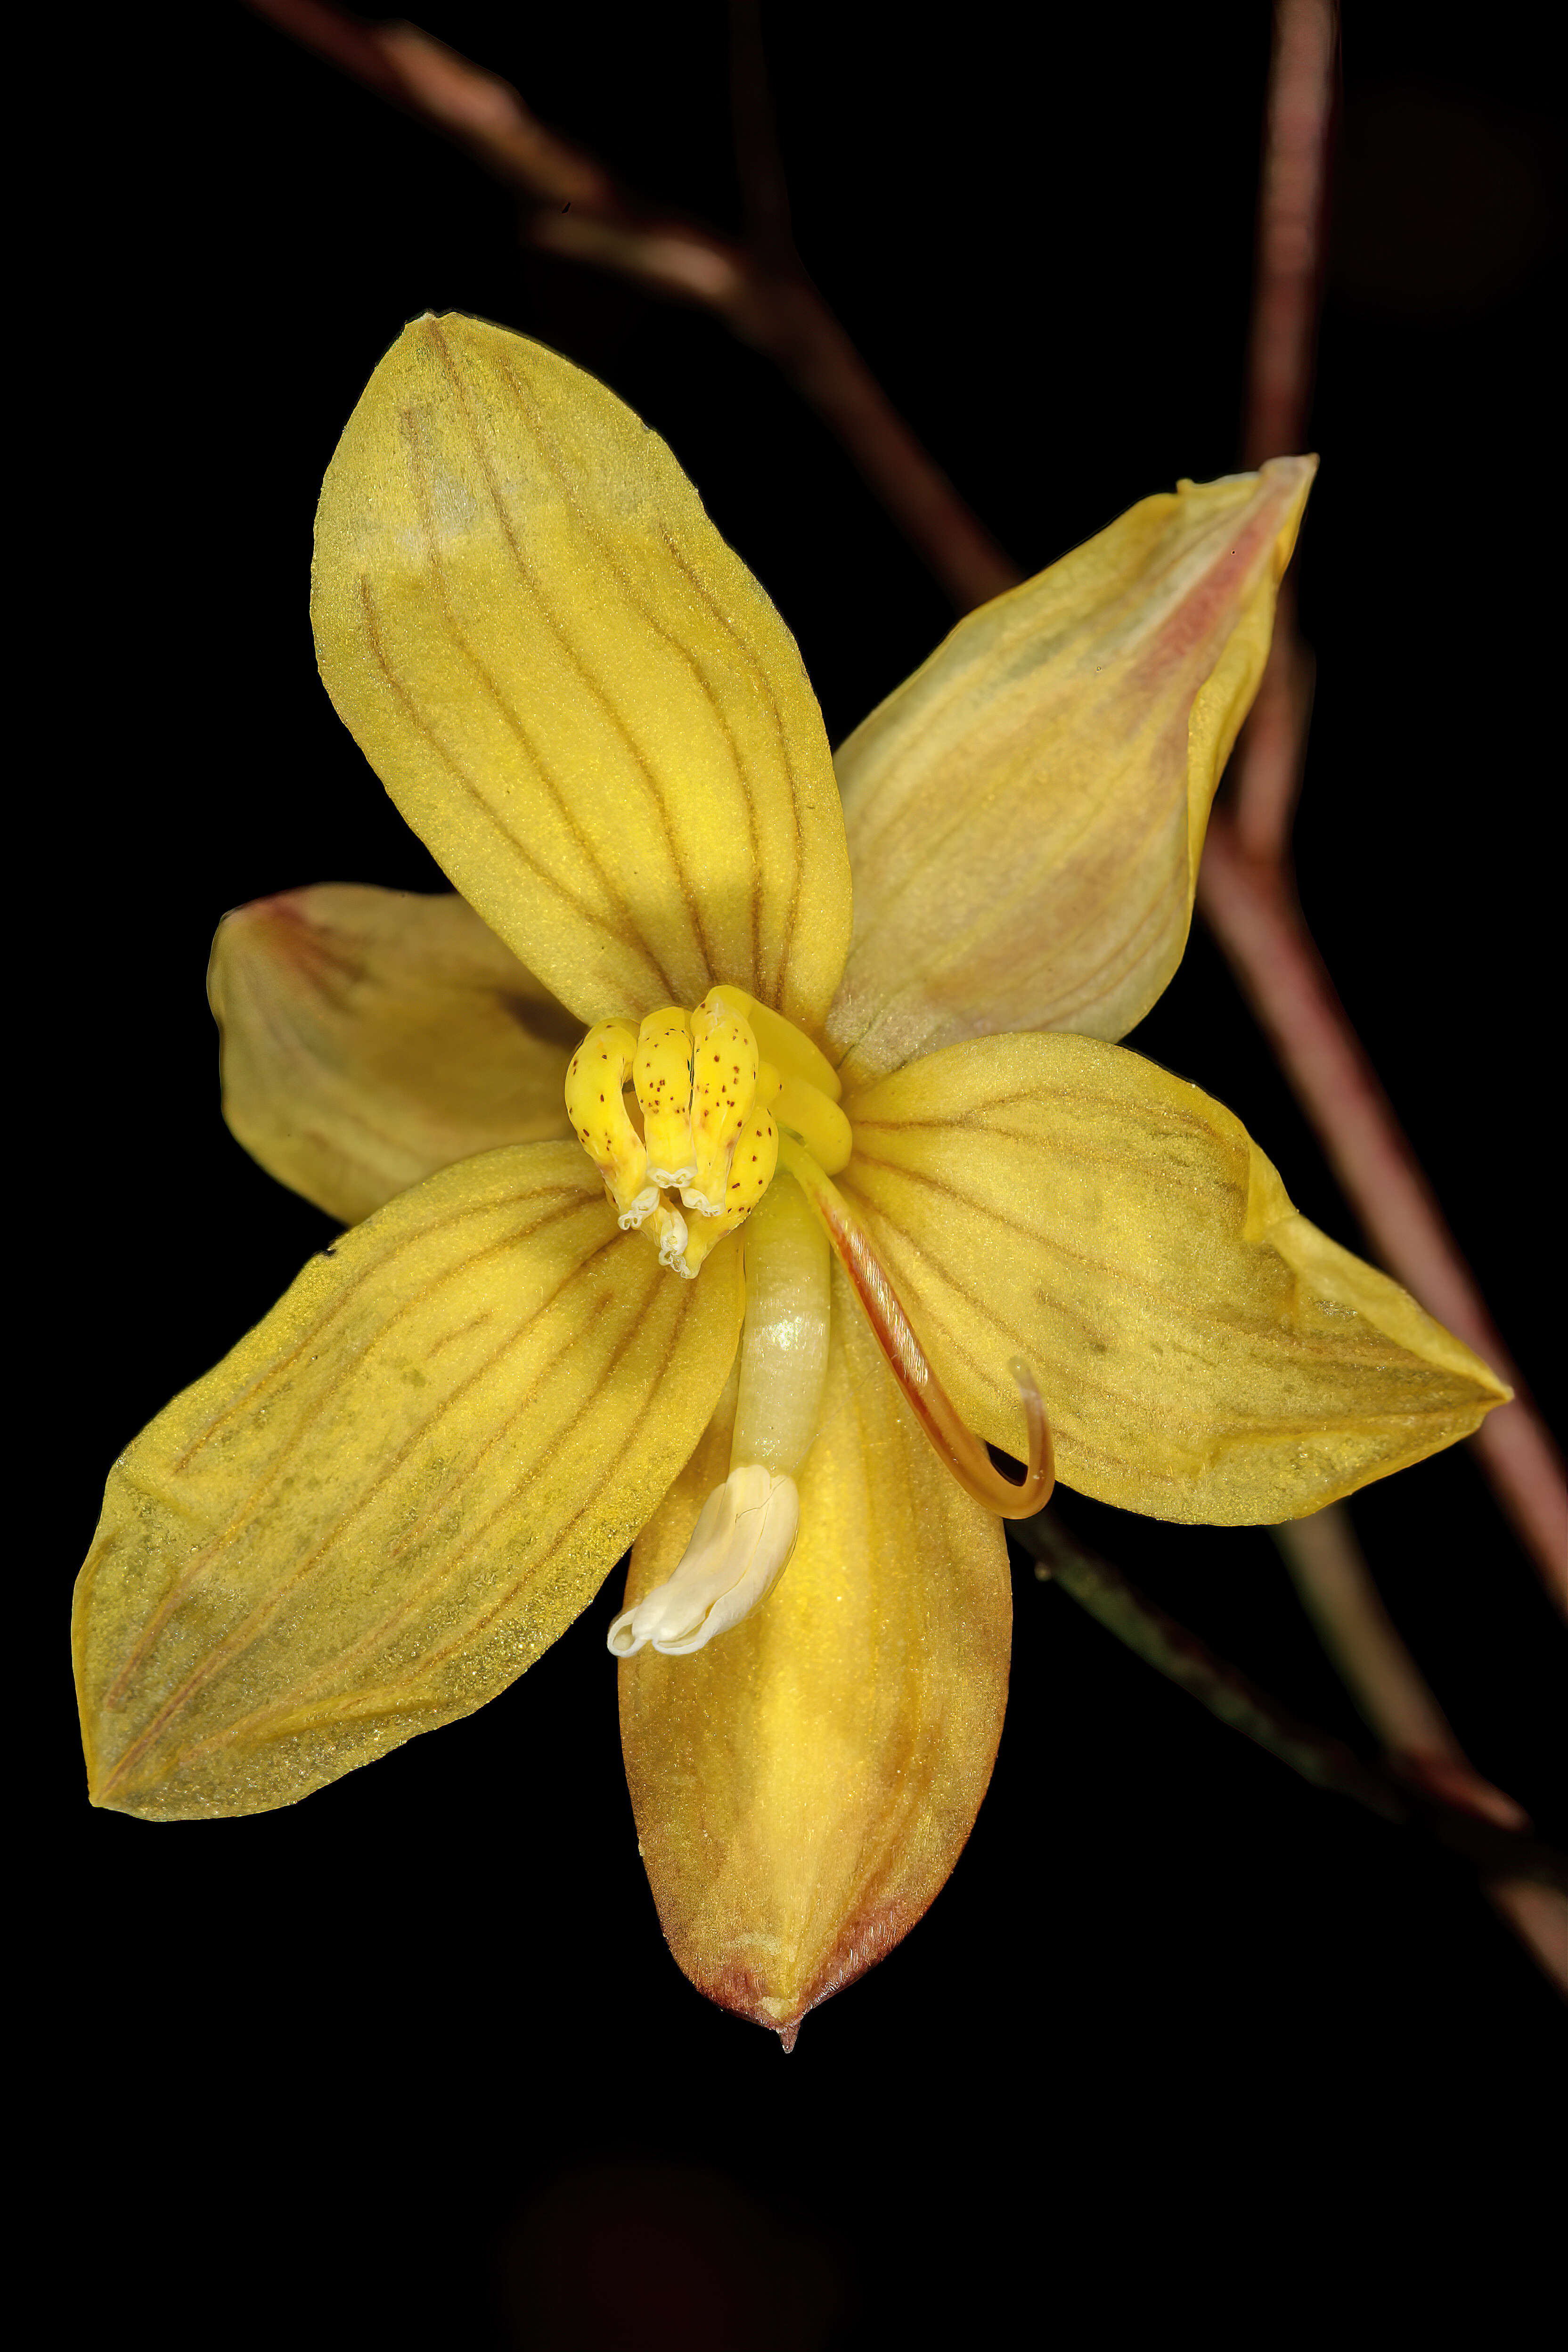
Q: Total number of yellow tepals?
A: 6